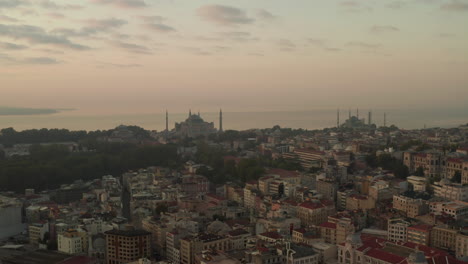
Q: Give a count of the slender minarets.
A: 9